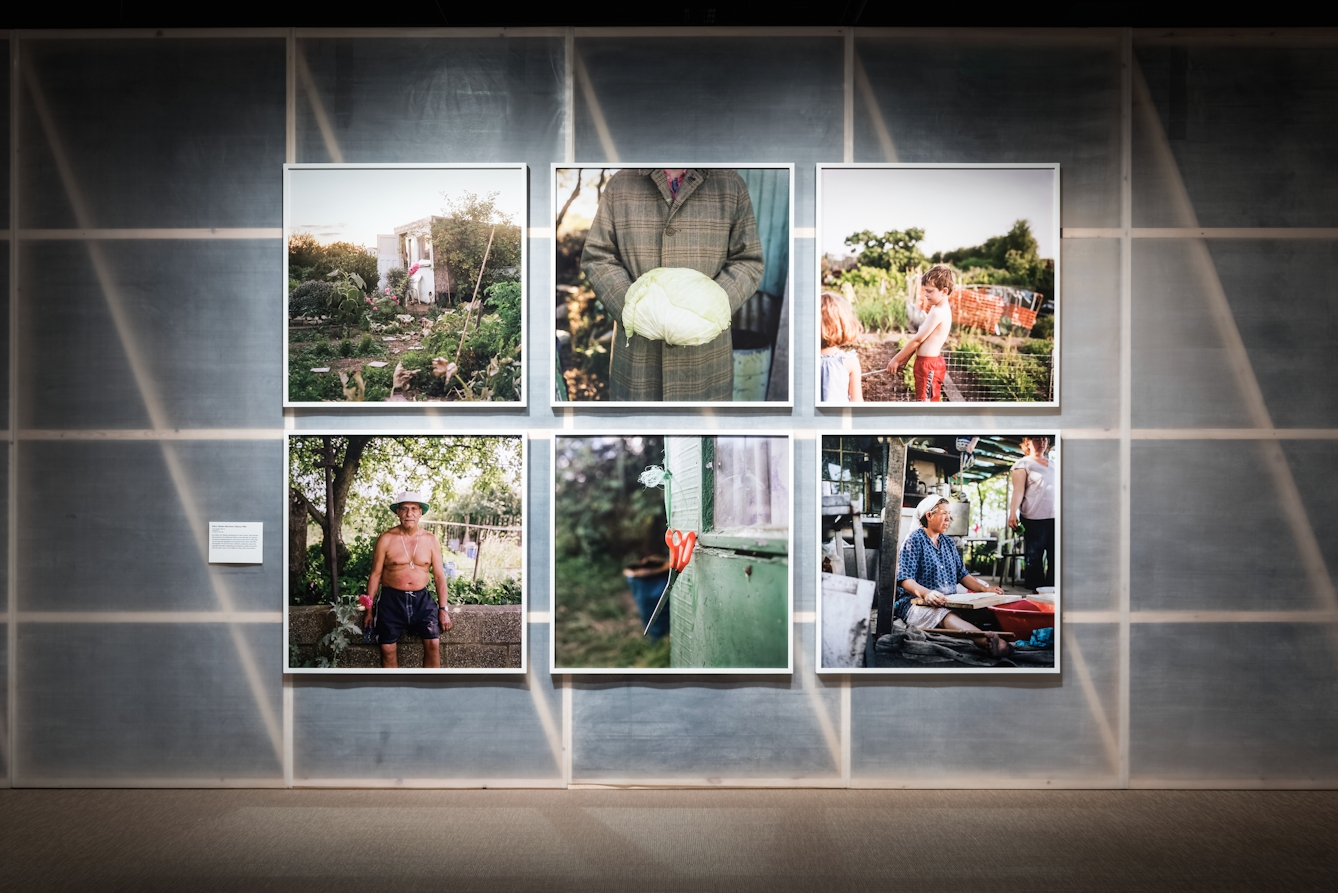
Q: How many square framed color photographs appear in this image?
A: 6